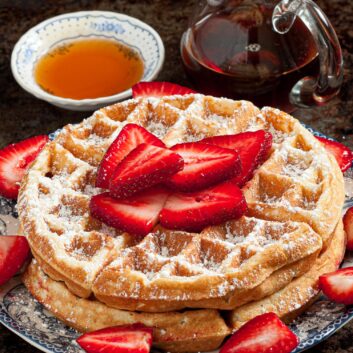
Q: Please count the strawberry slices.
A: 14